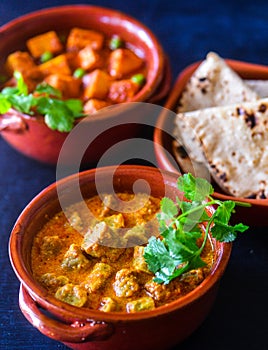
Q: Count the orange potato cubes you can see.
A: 10